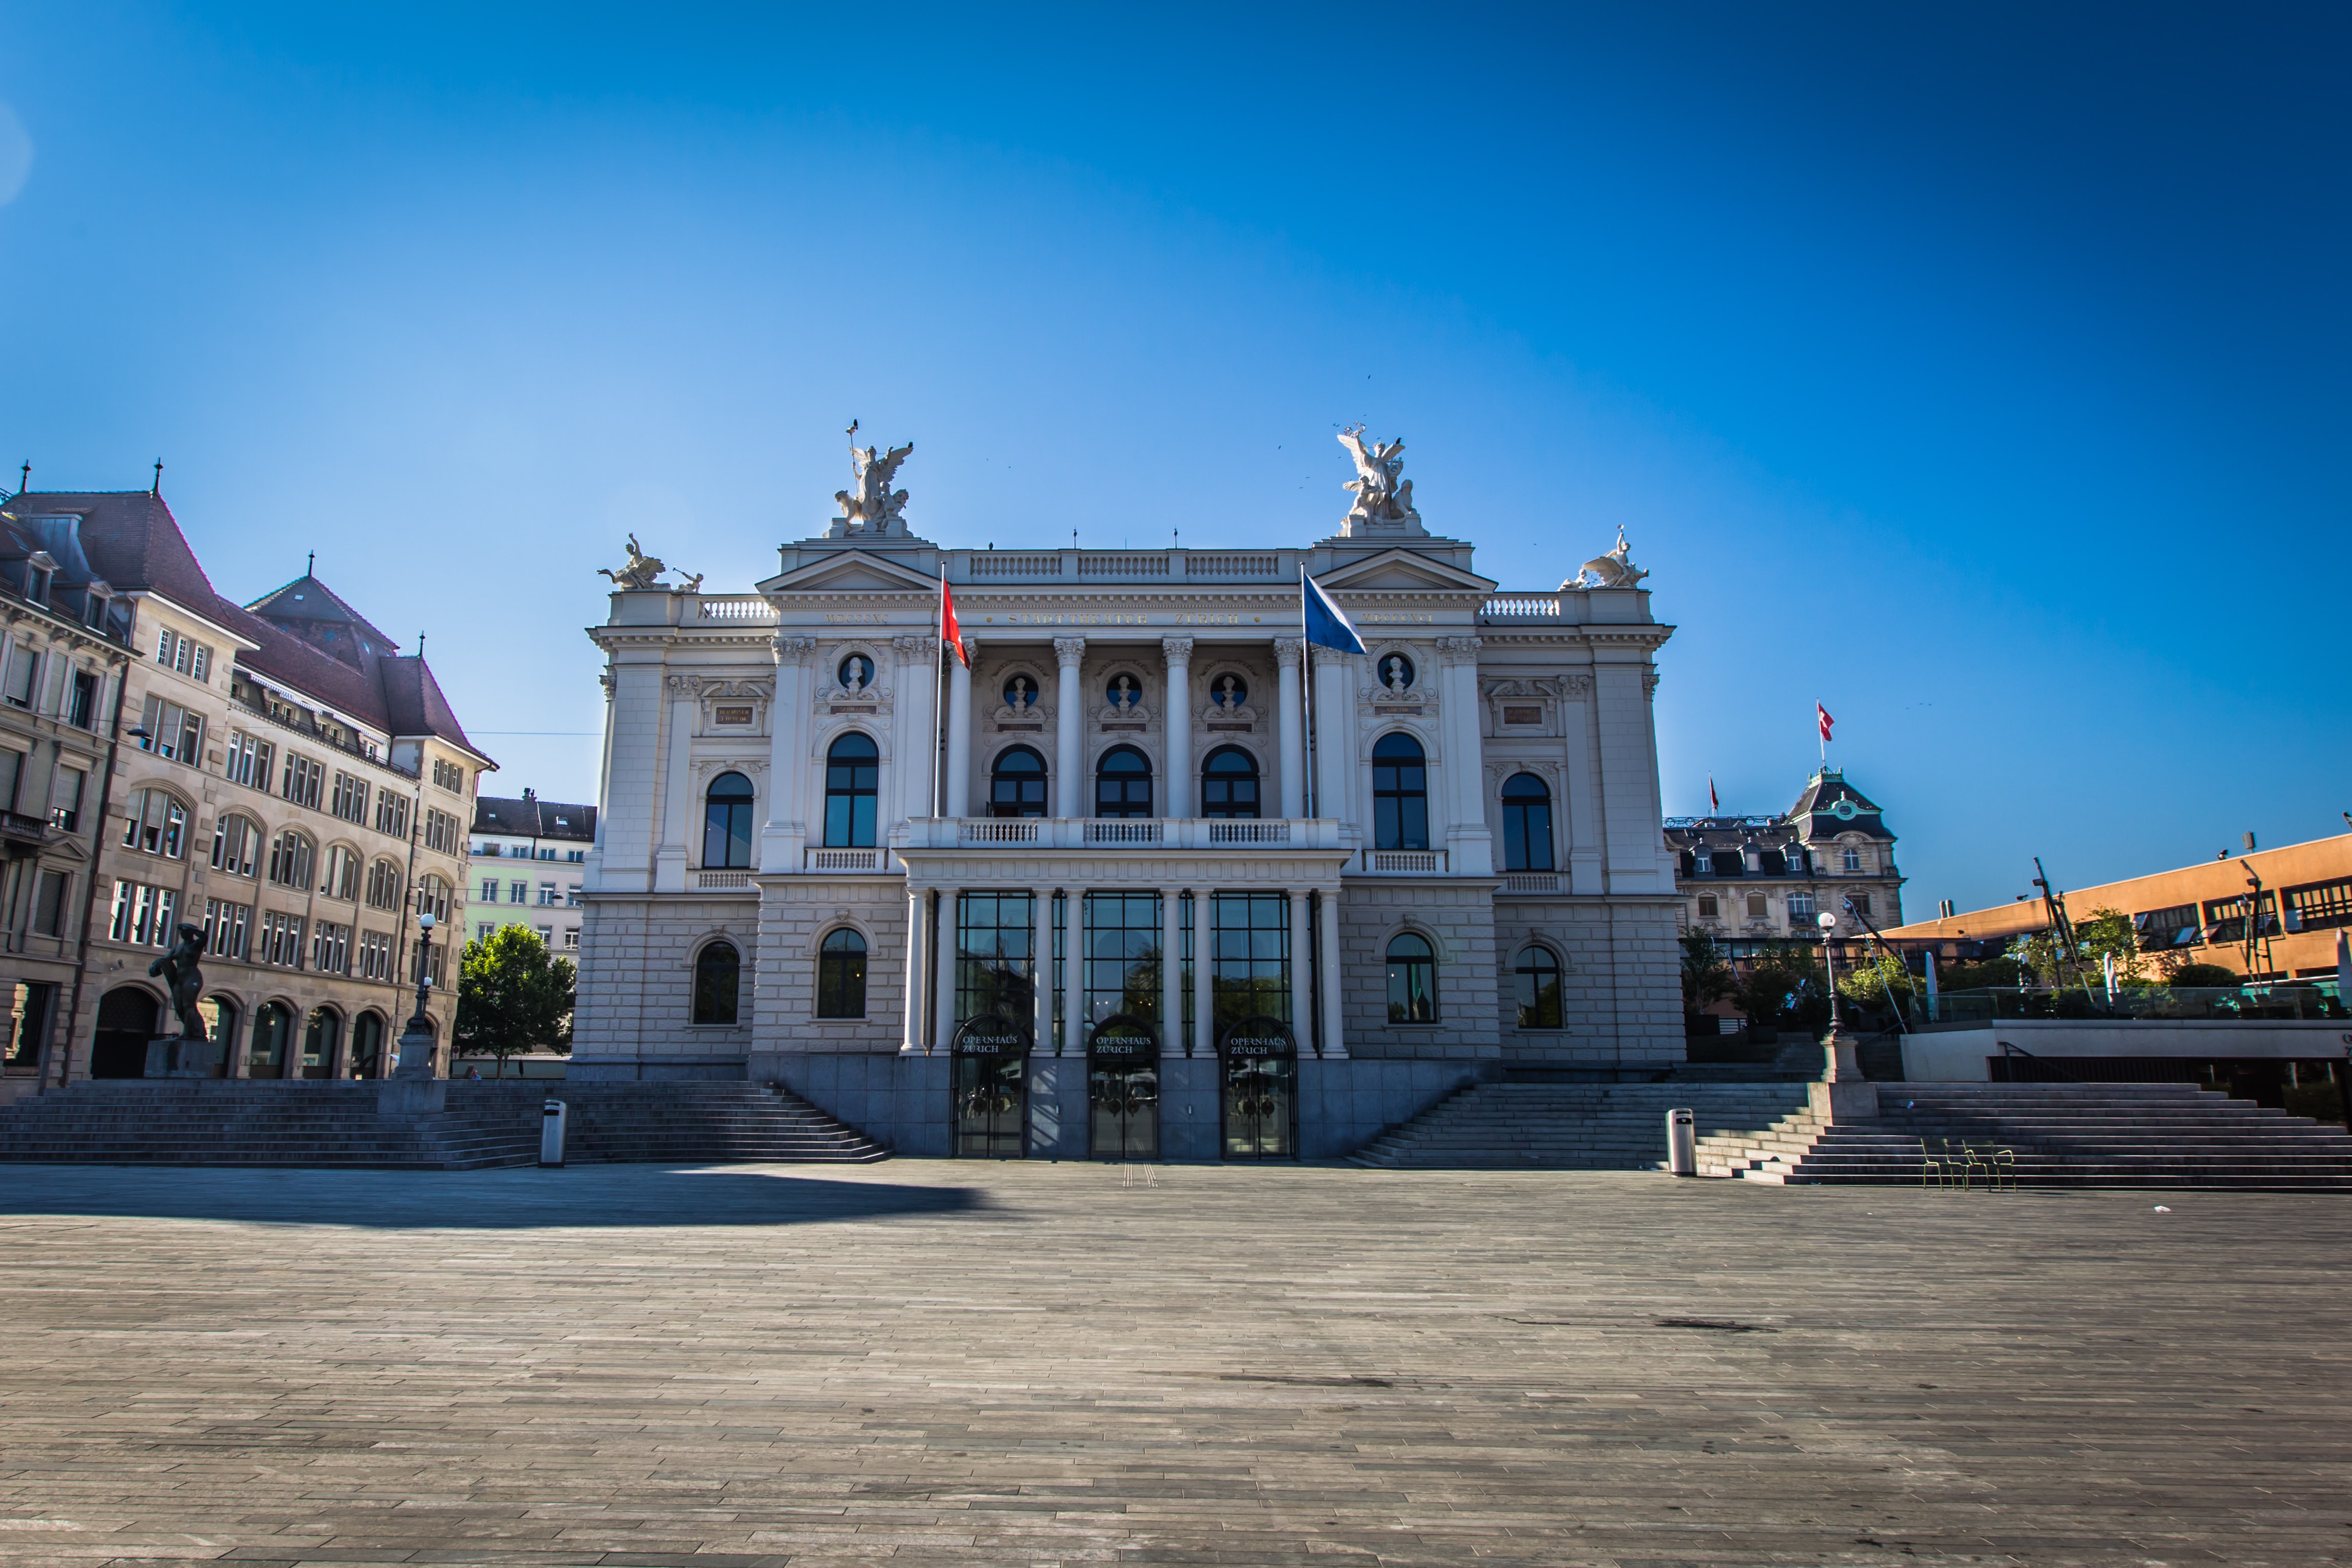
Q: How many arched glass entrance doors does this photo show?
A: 3